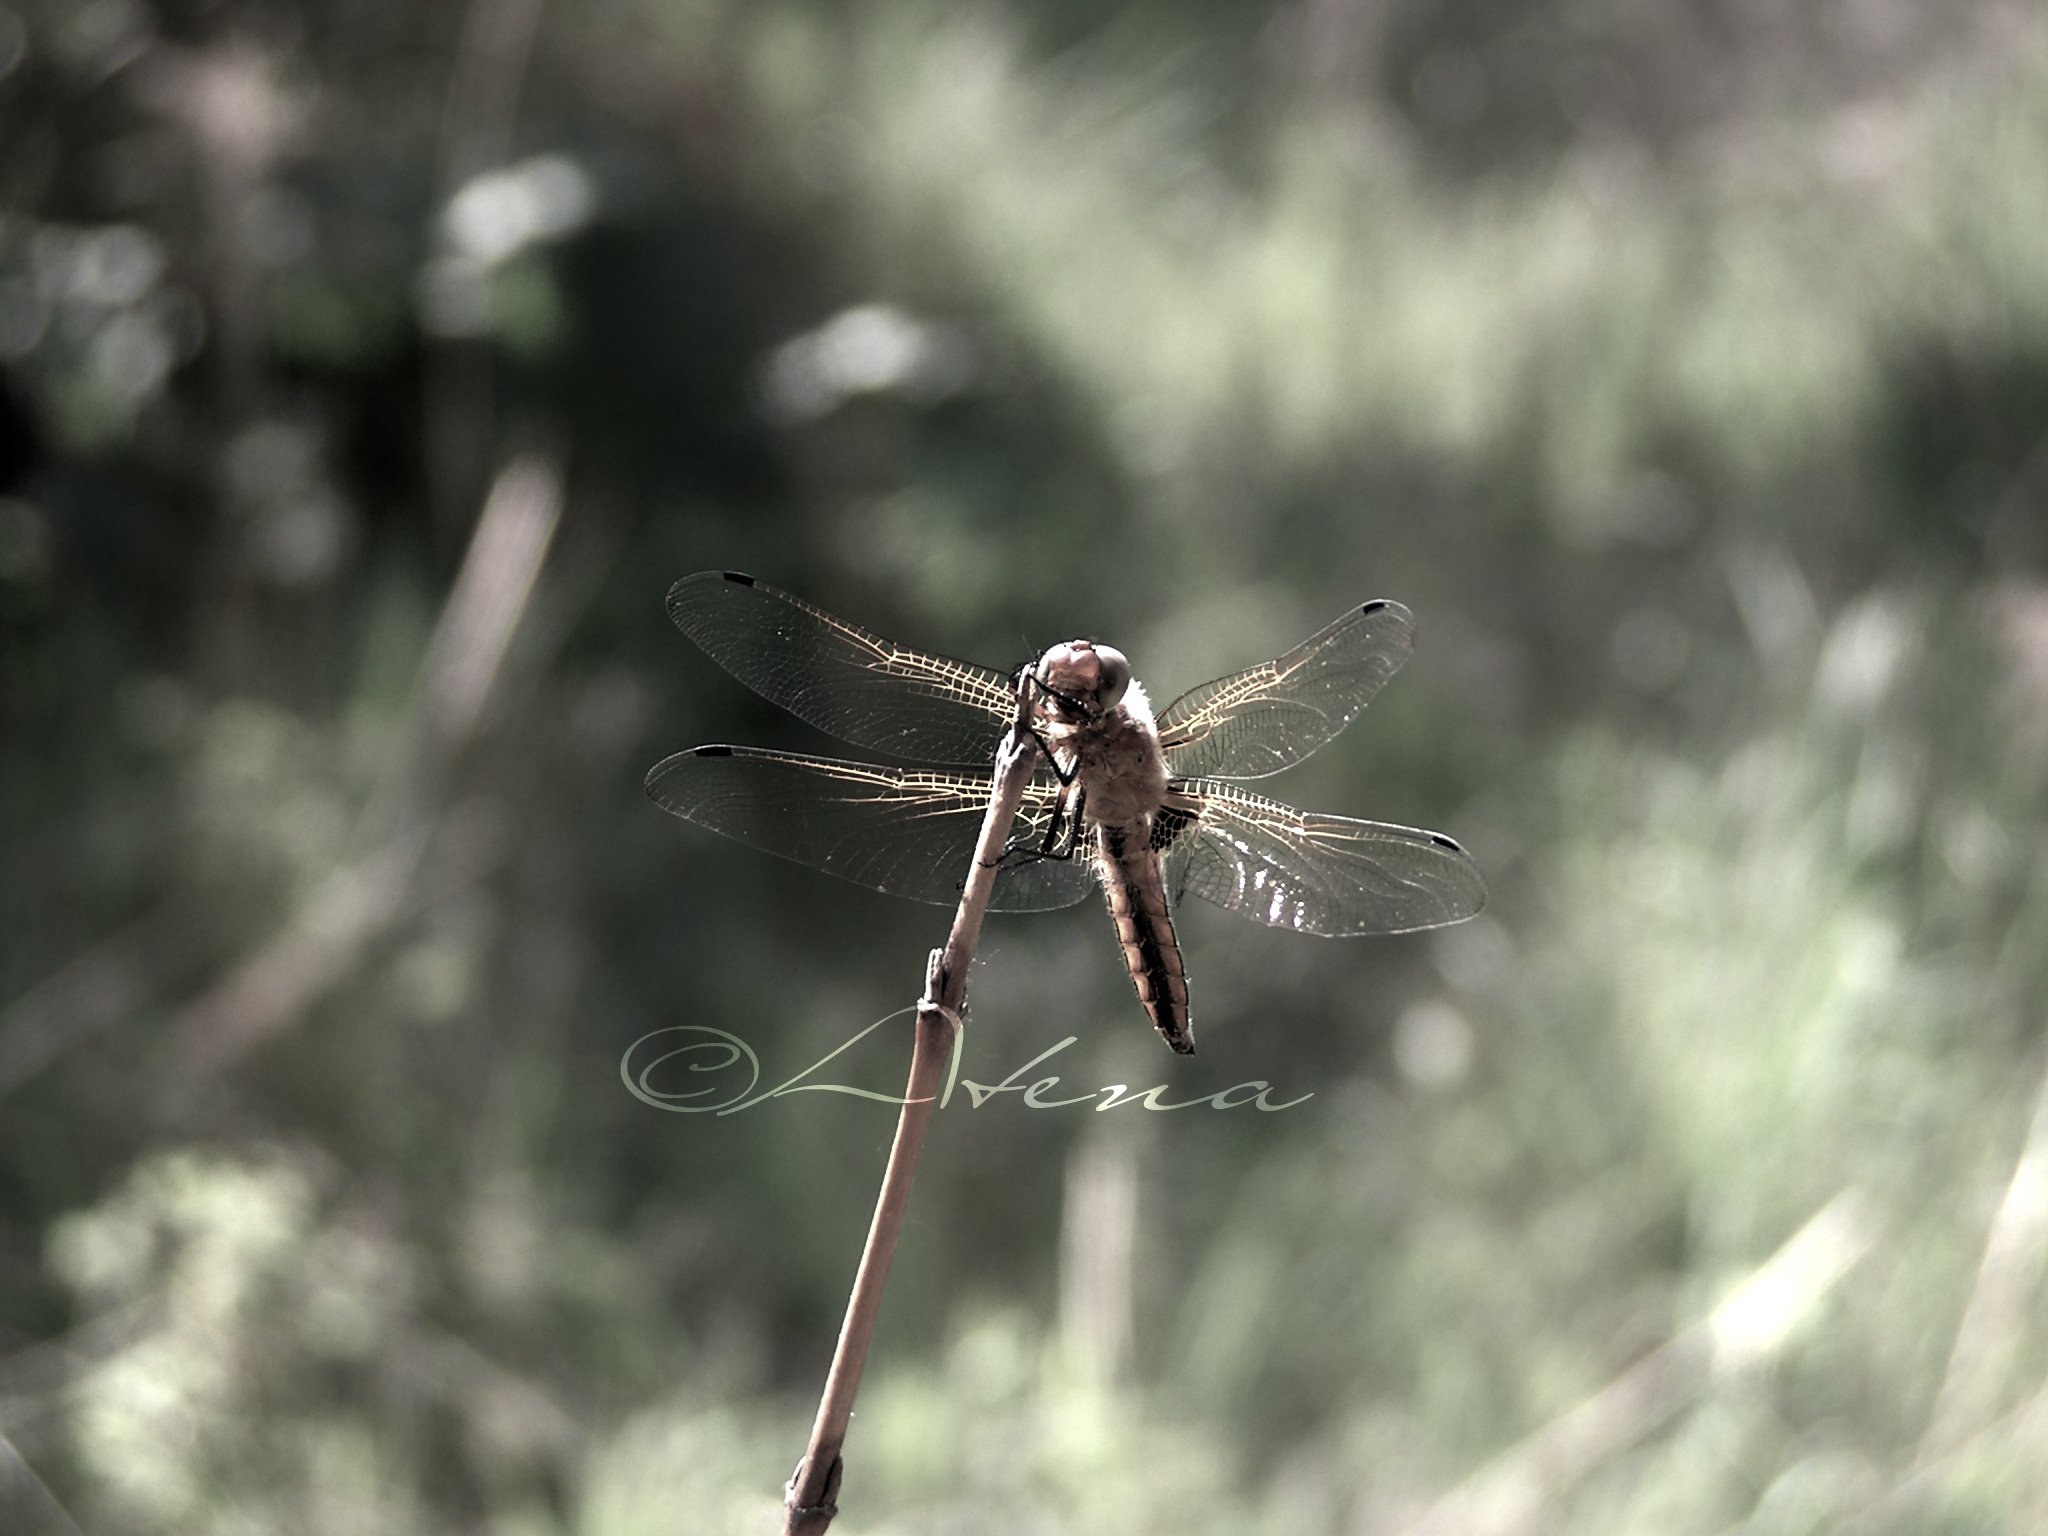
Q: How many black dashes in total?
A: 4